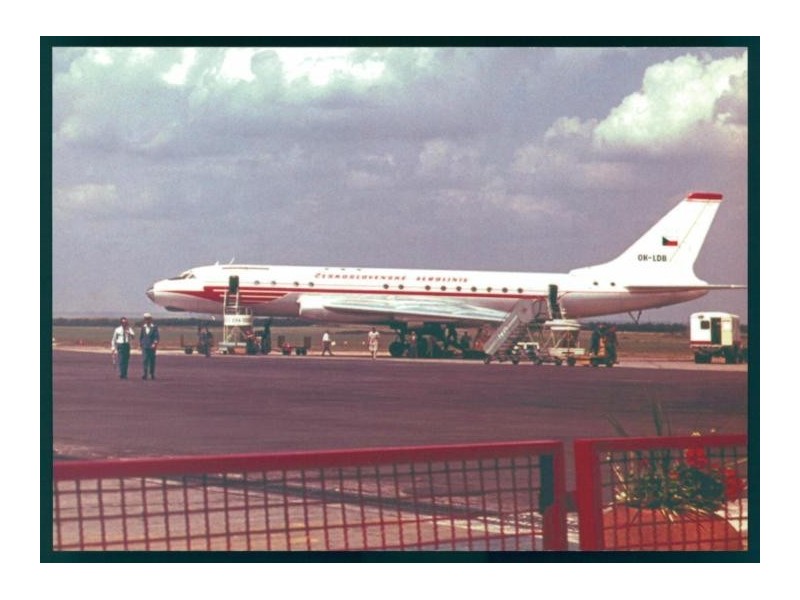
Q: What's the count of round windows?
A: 15